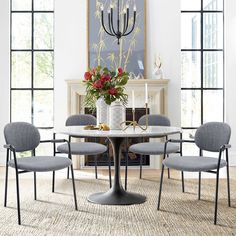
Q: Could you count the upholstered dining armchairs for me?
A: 4